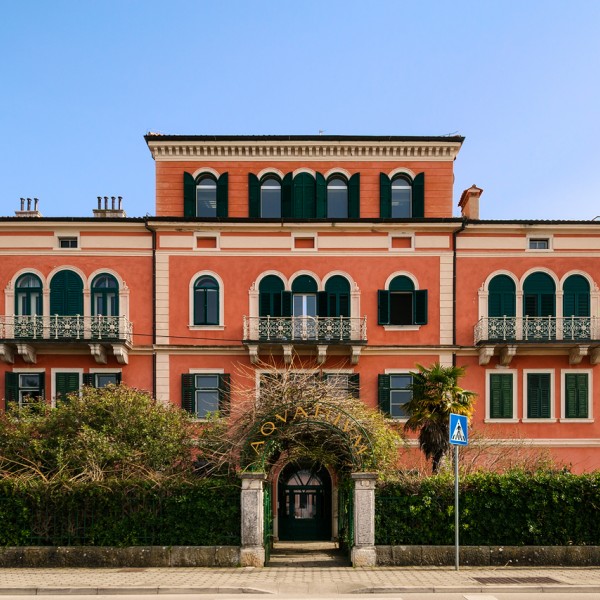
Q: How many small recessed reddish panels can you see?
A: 3